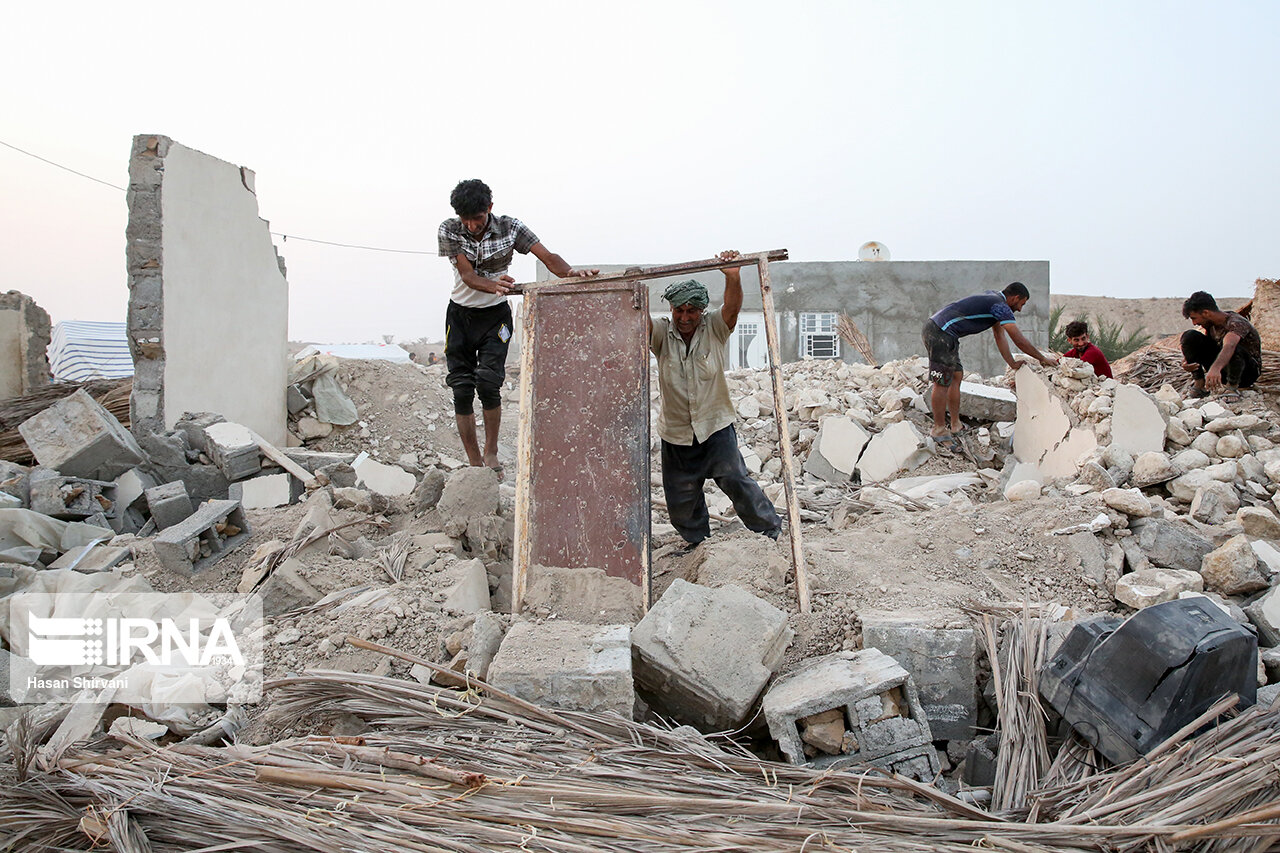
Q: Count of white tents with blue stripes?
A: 1